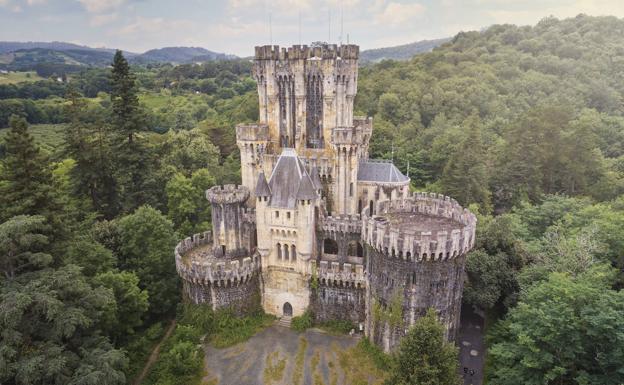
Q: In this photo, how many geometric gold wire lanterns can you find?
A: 0